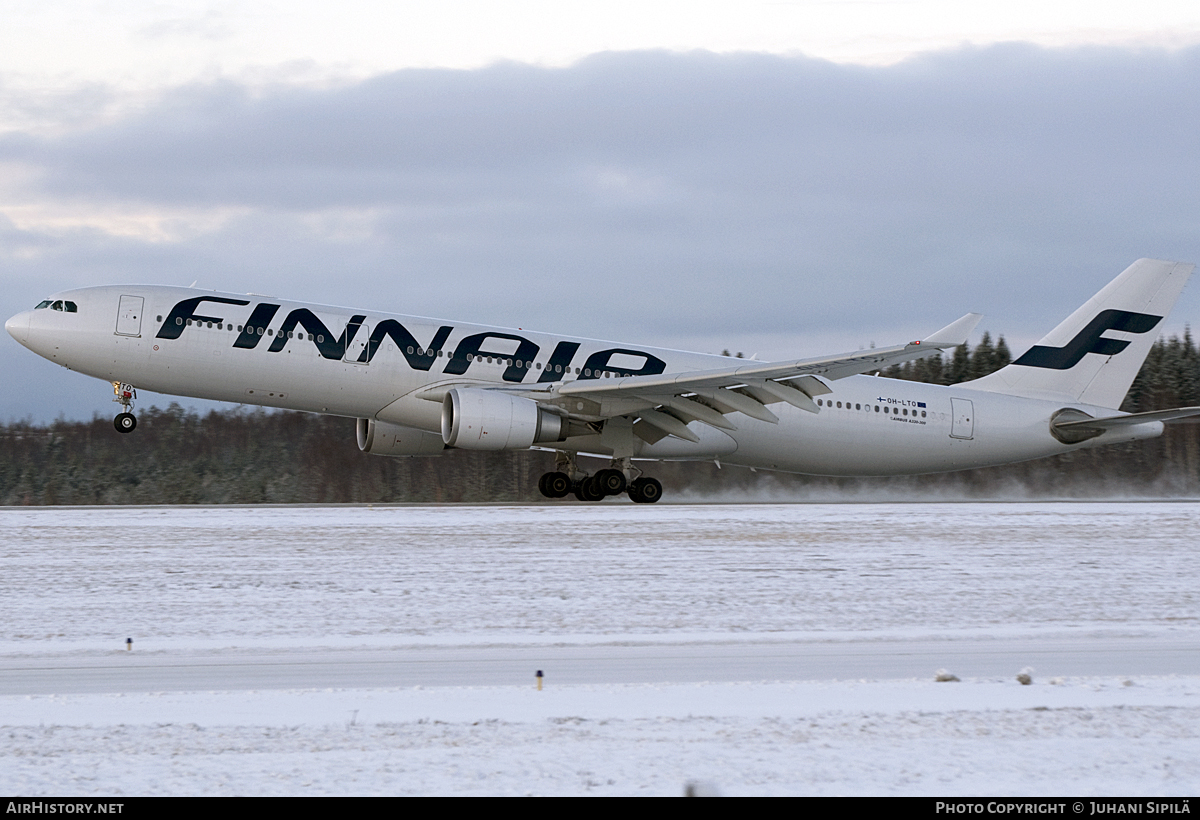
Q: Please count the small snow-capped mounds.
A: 2